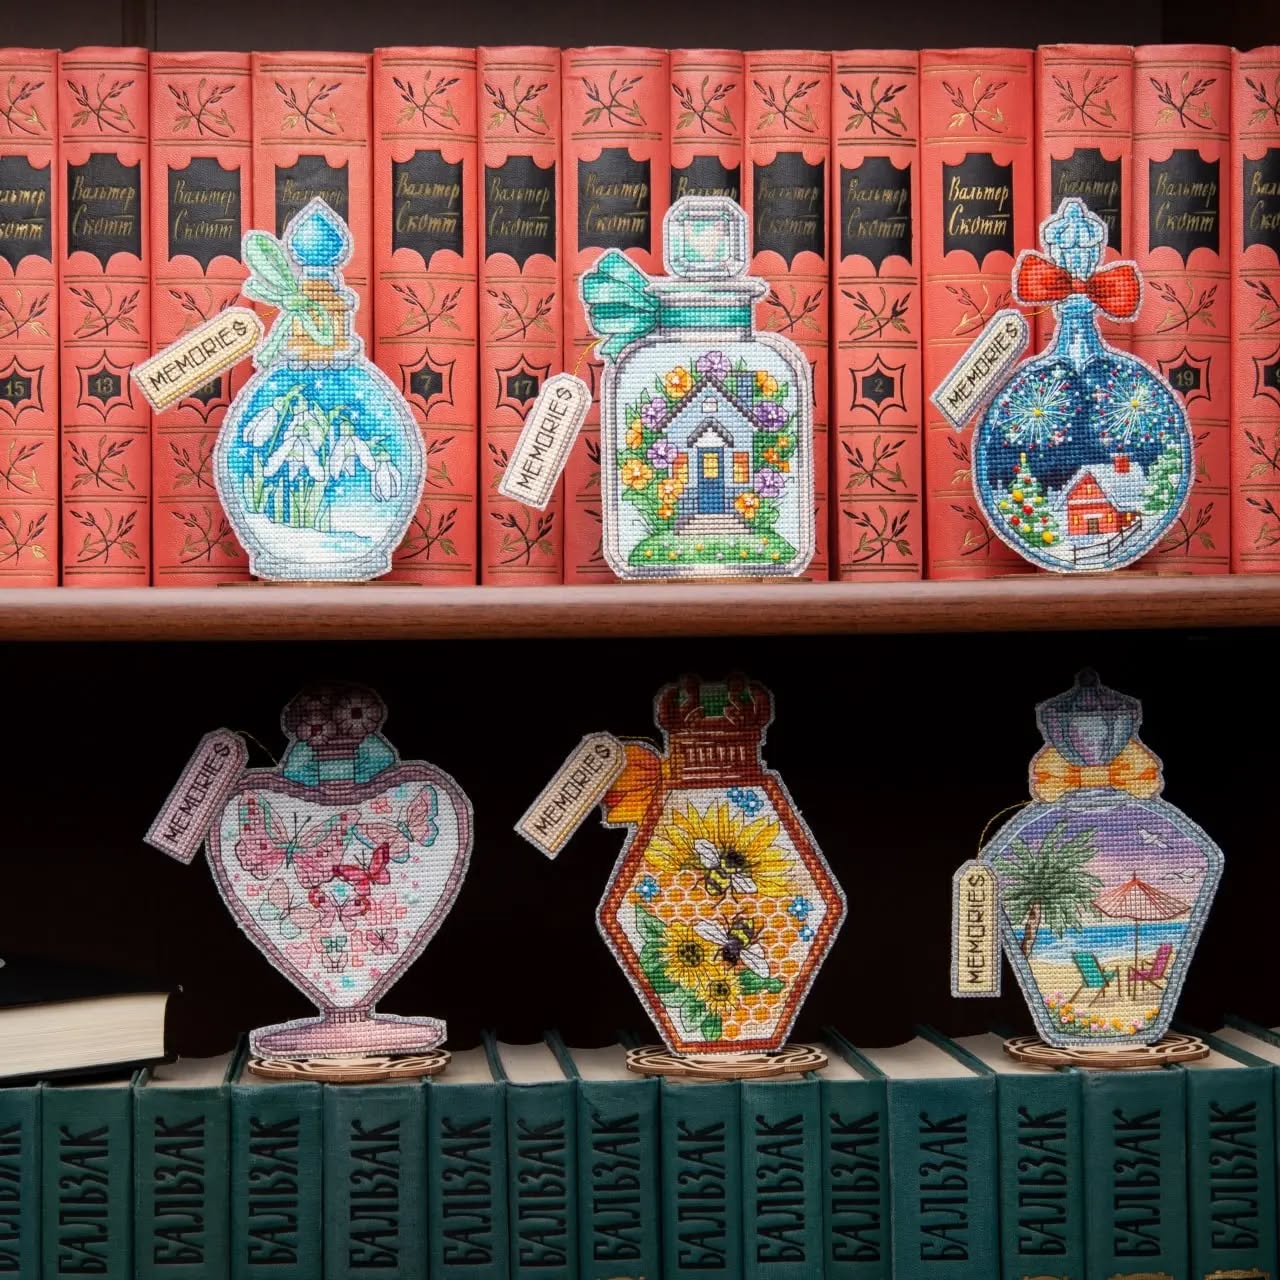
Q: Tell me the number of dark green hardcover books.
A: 15